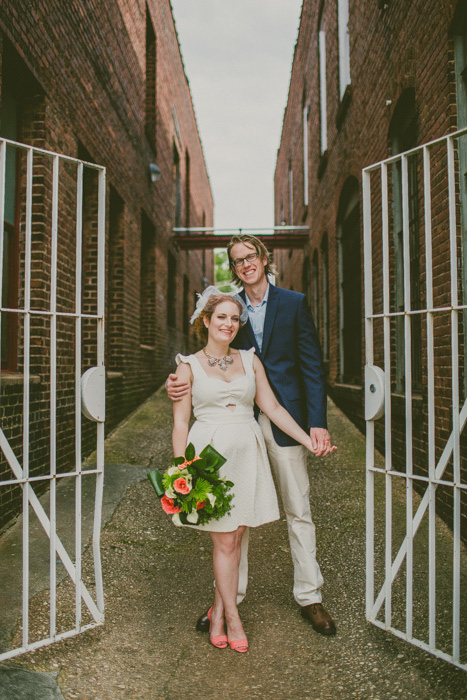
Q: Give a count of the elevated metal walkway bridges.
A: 1